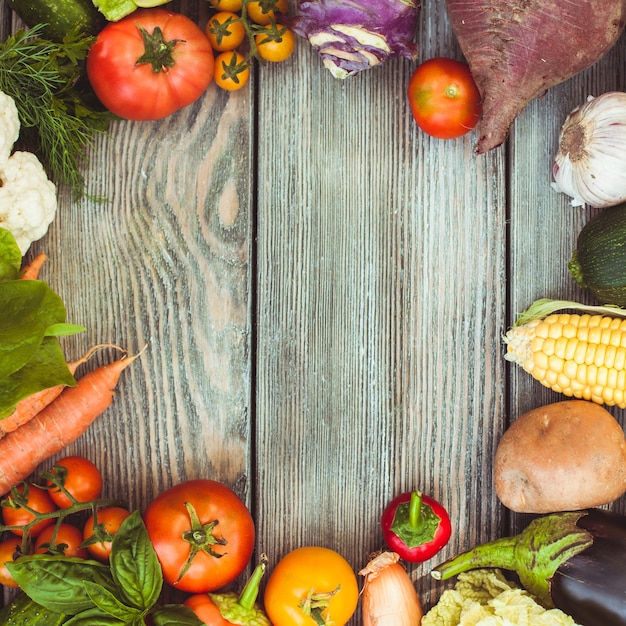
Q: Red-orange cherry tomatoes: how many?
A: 5